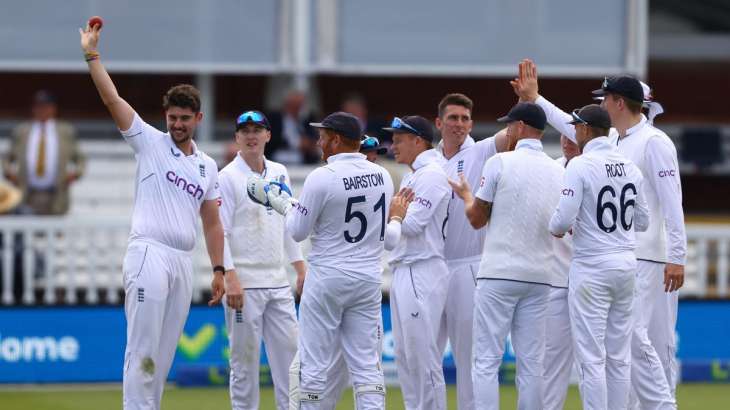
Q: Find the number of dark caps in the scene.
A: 7